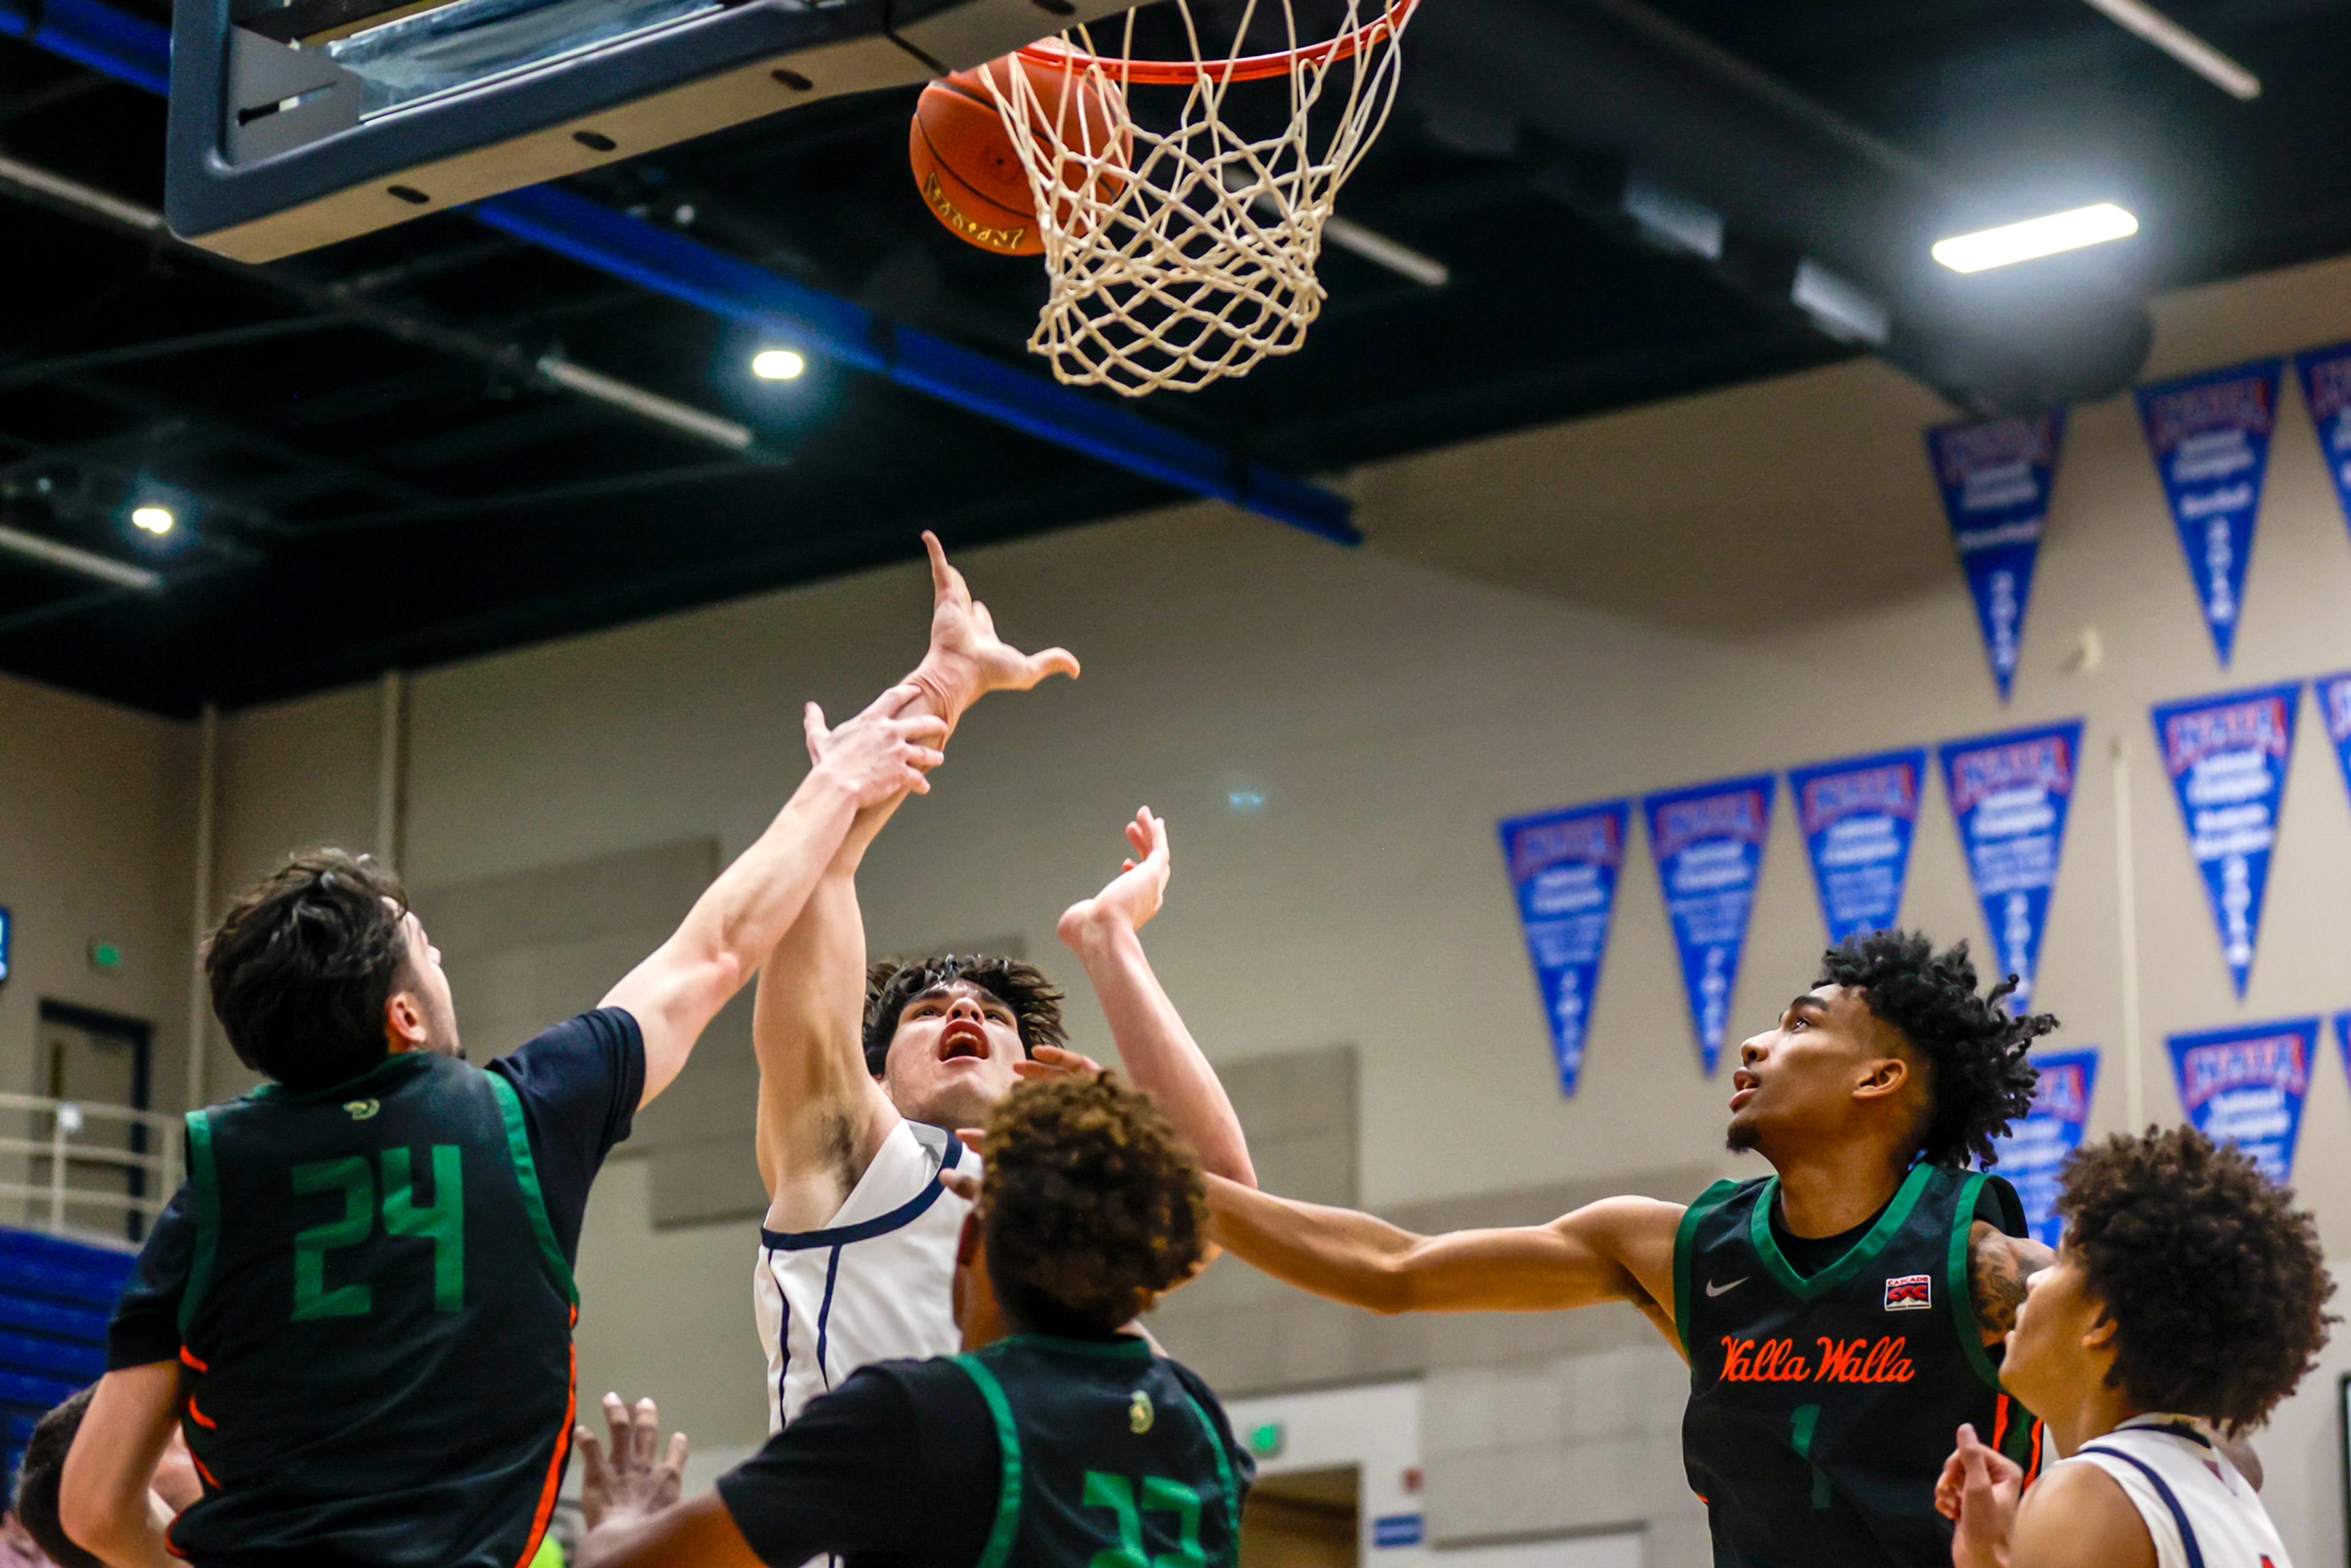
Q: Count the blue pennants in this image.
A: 12